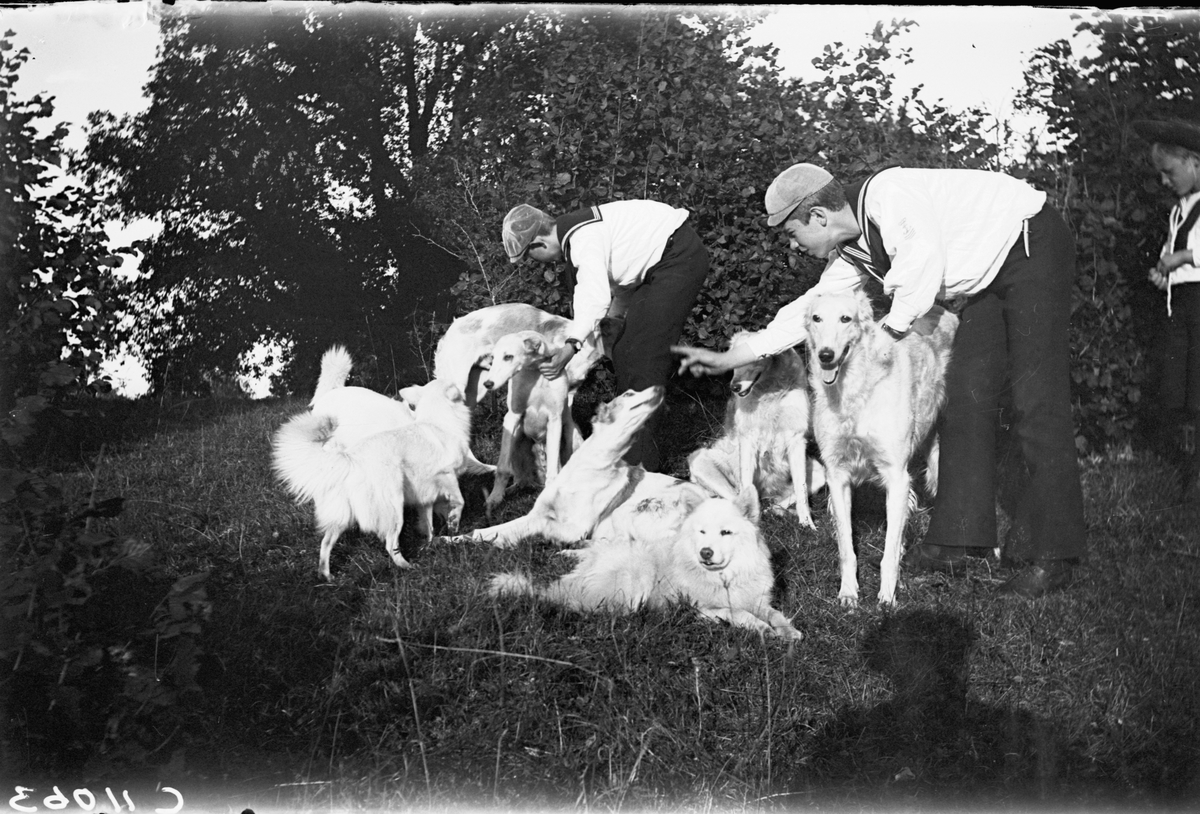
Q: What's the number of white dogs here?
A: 8